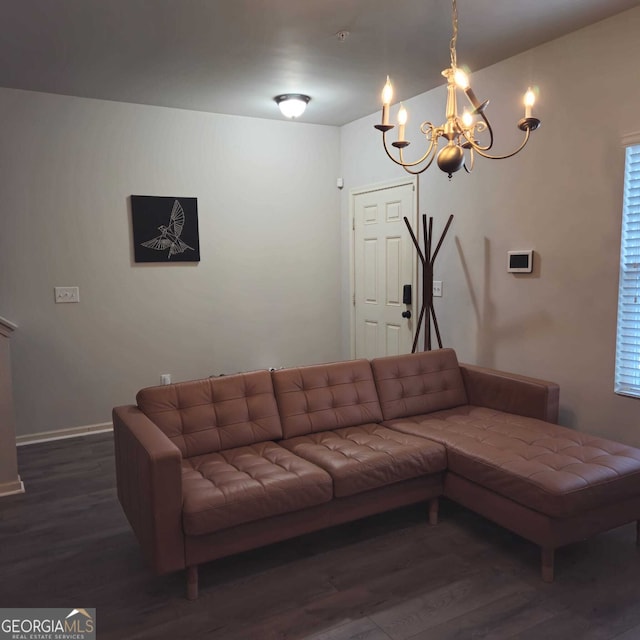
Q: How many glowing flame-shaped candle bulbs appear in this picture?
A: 5